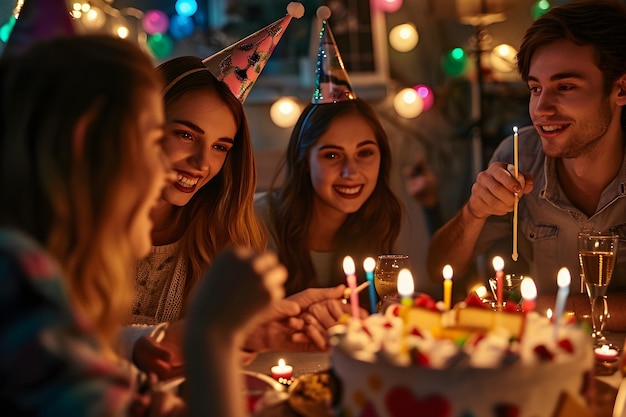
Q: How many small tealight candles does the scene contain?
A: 2